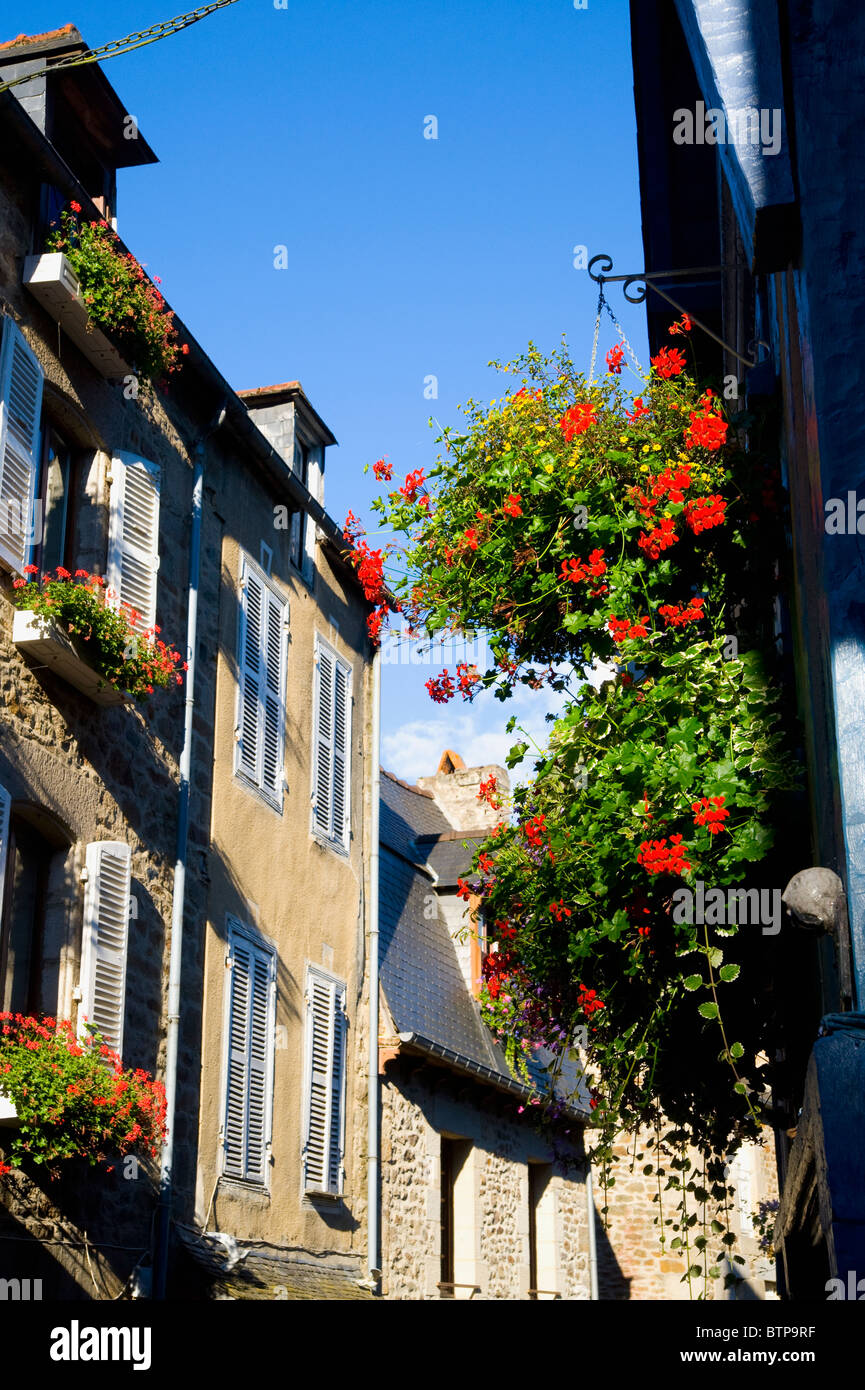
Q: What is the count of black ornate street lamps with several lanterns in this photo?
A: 0